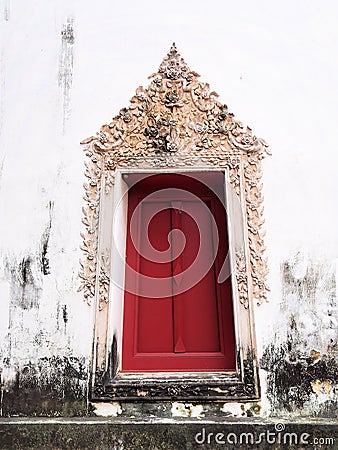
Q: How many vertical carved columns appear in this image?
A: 2